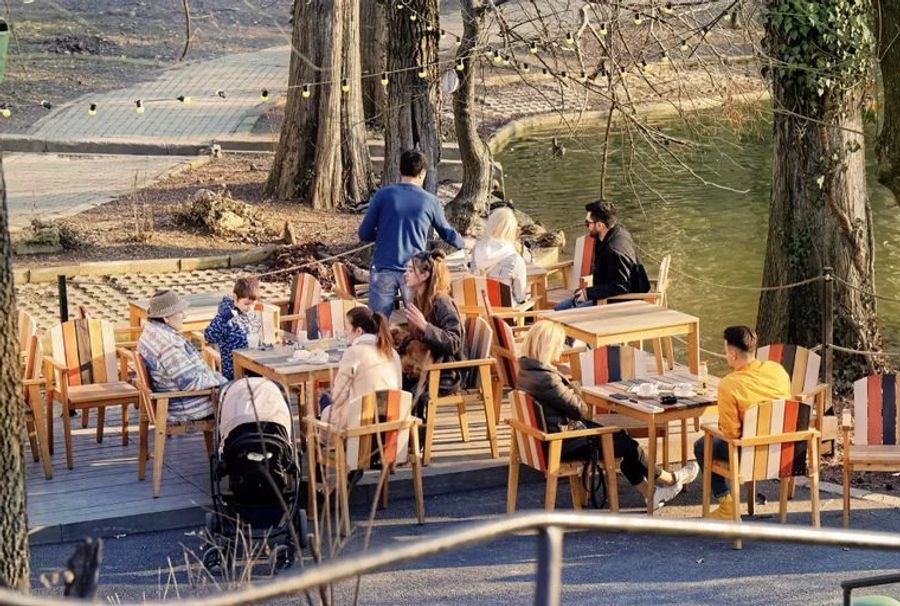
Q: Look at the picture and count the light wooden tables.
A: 5